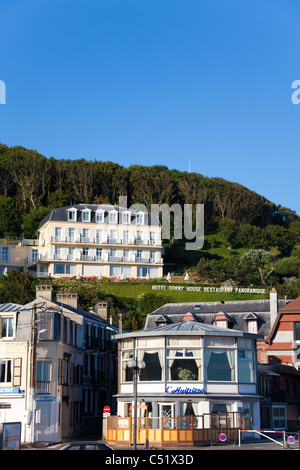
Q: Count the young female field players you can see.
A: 0